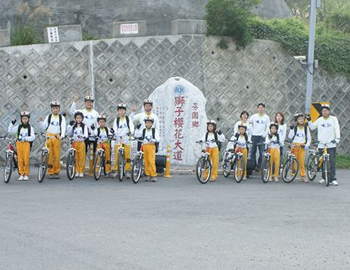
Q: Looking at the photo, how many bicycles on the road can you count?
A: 11